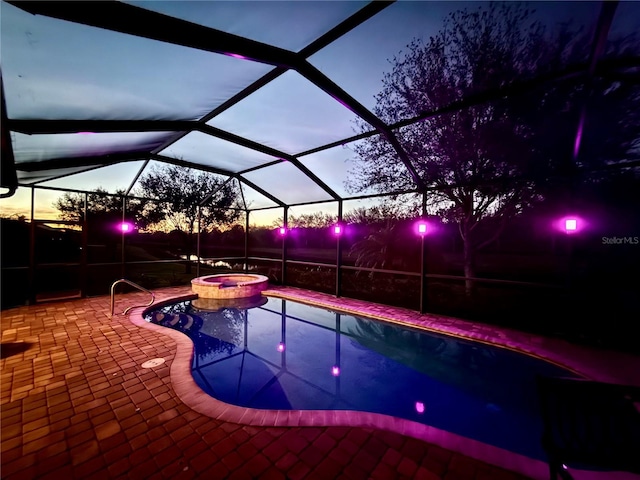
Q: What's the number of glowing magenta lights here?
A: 5